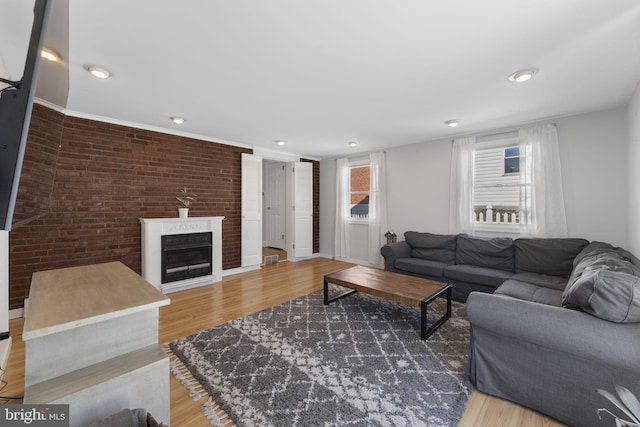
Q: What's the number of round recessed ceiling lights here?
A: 6